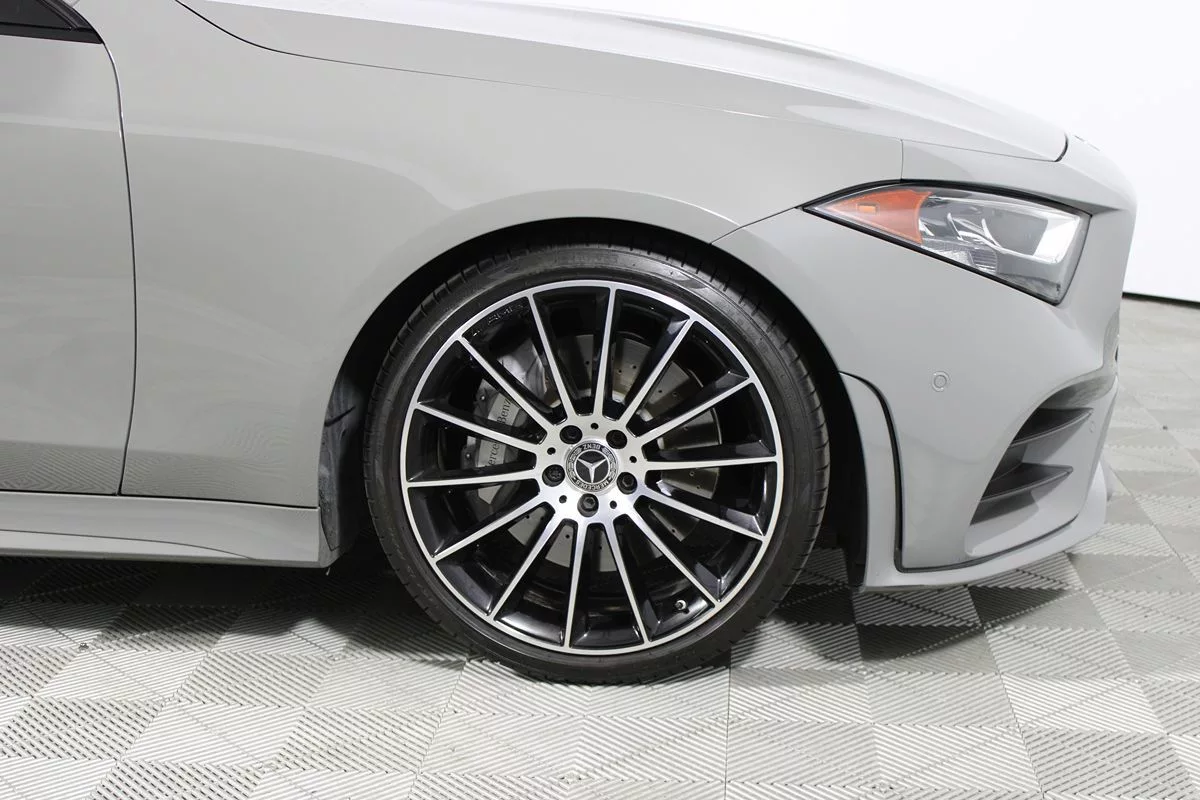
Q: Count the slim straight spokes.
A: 14